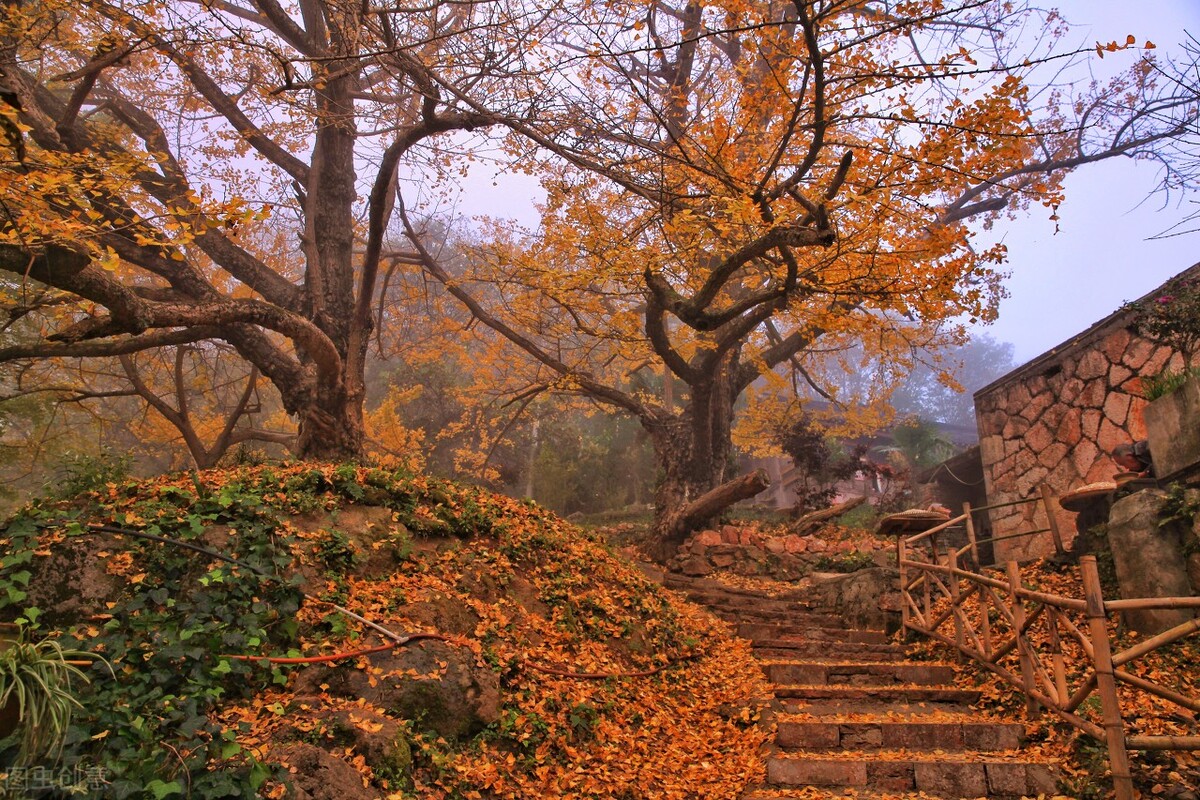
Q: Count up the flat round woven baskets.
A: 2